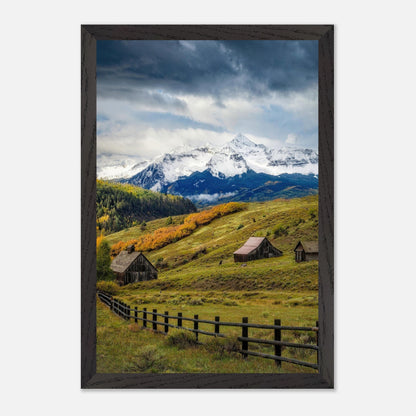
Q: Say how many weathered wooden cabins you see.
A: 3